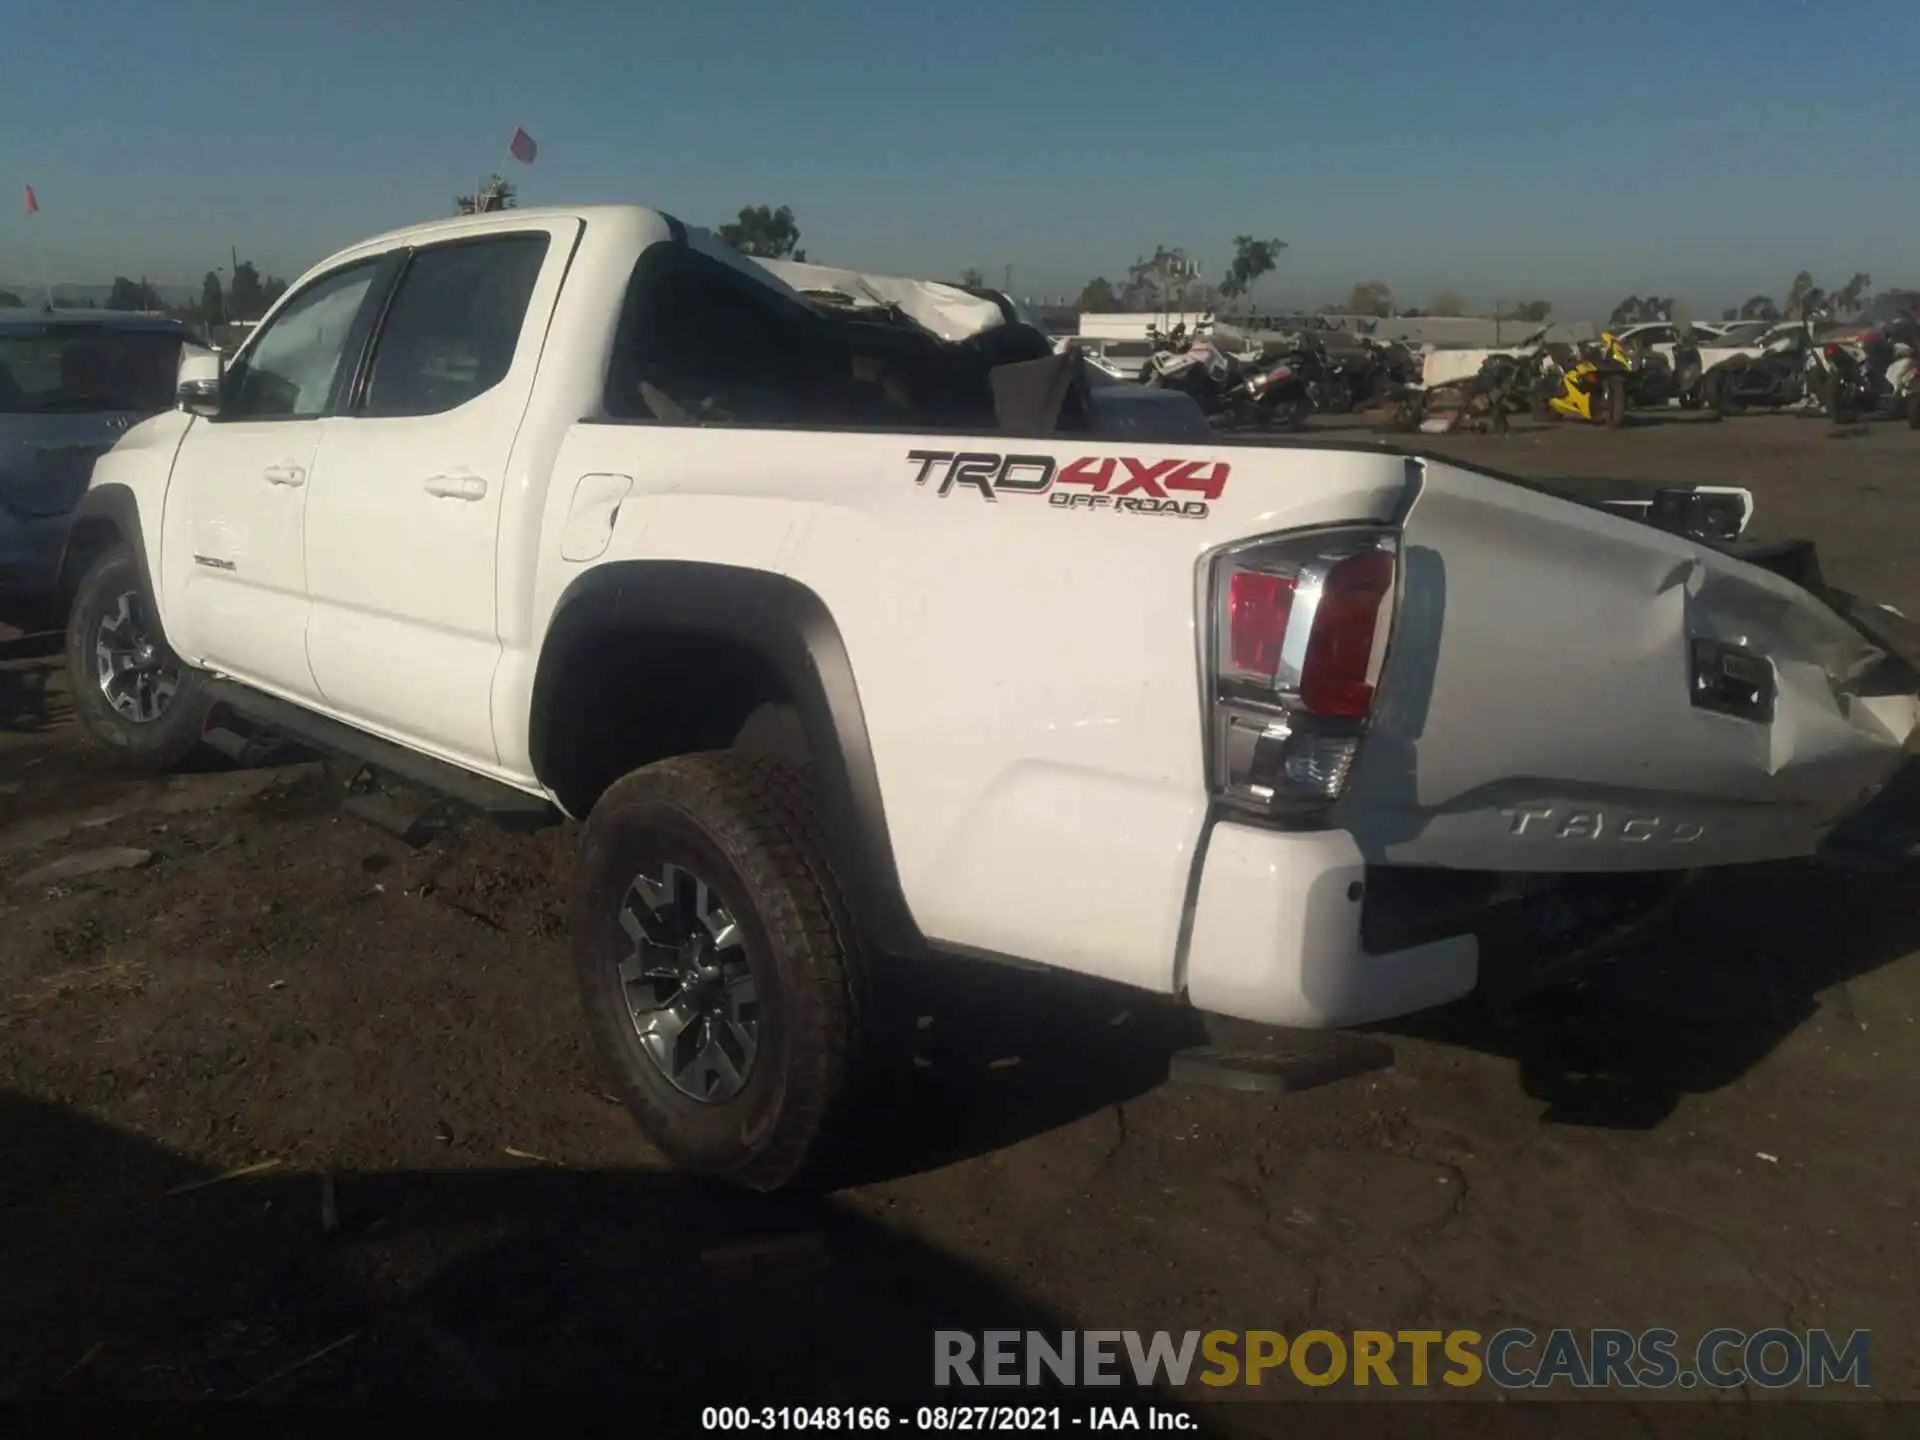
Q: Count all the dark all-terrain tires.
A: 2